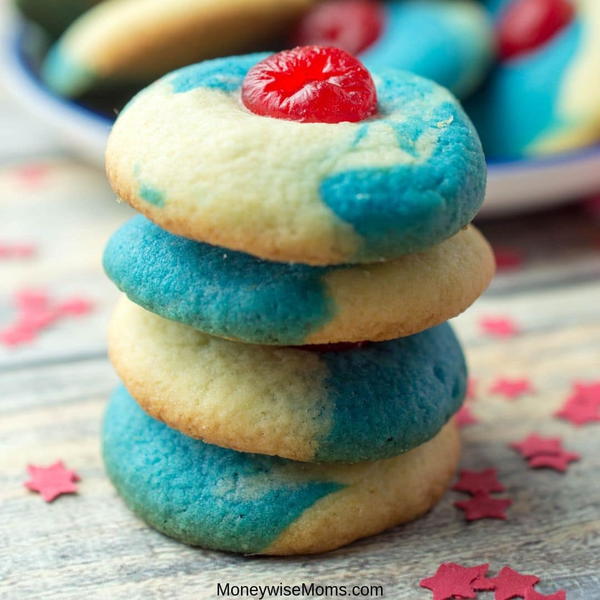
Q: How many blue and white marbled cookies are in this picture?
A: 7